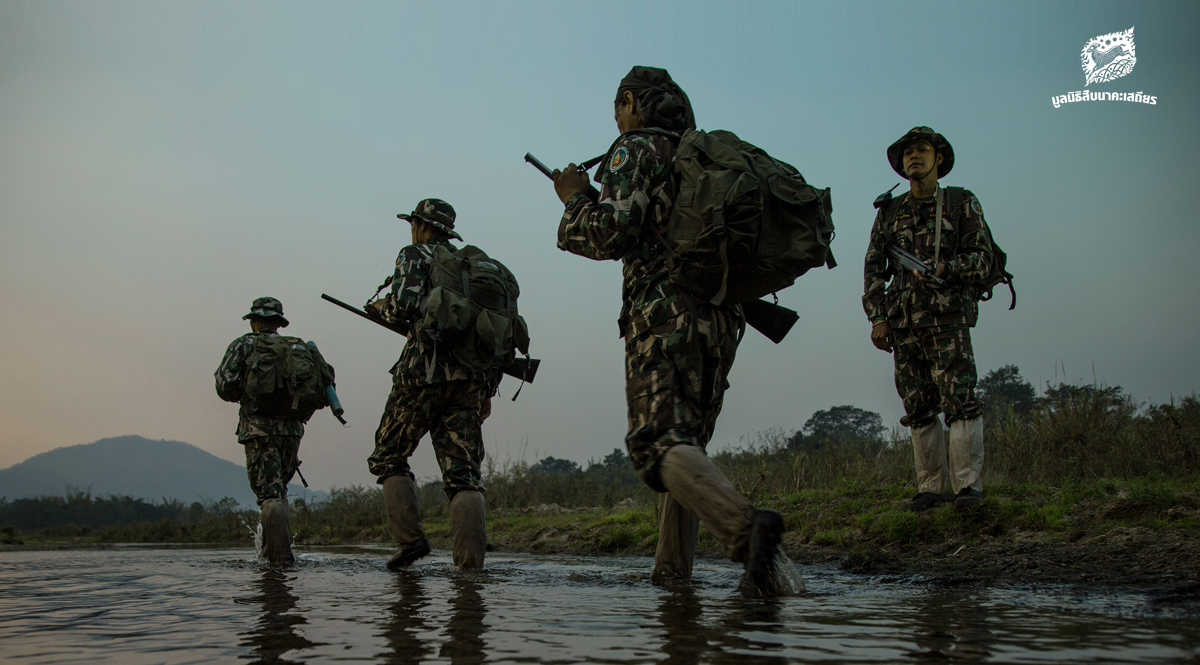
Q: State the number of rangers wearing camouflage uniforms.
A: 4